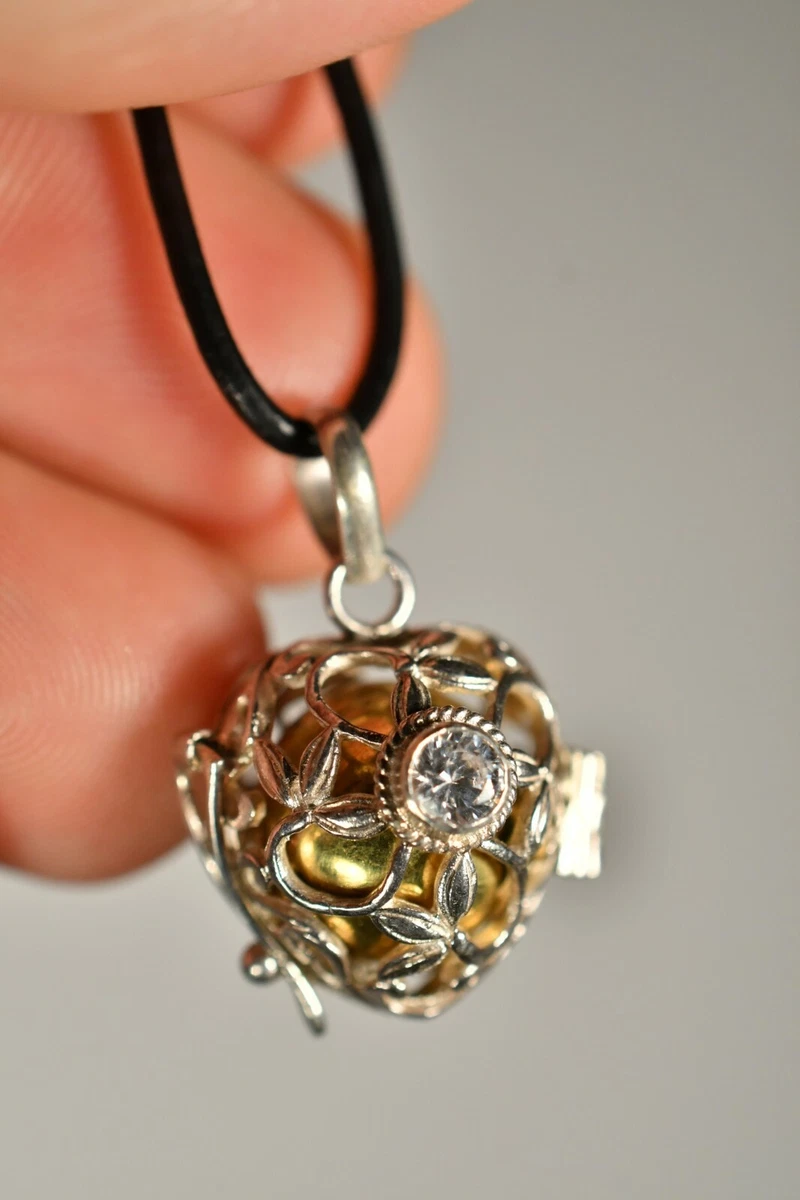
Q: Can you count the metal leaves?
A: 11